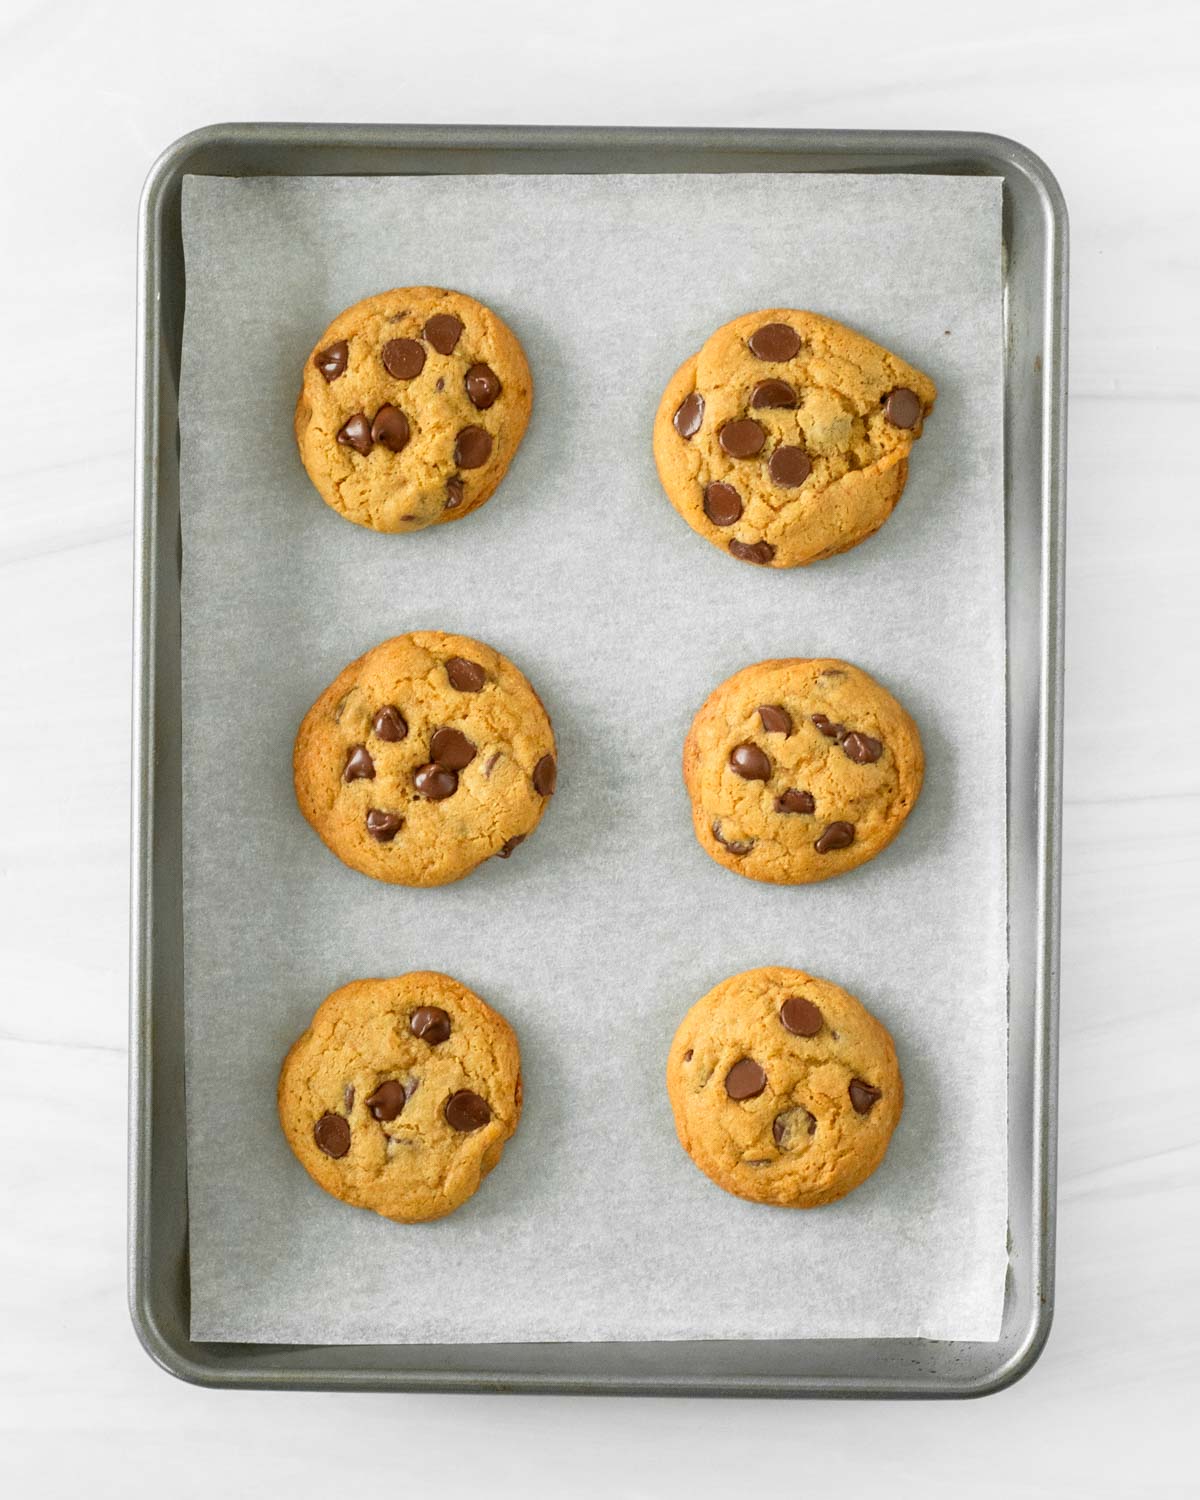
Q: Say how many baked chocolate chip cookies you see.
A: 6